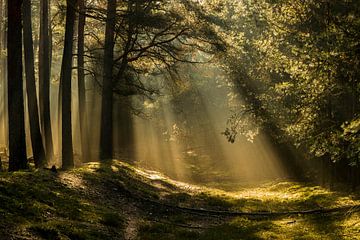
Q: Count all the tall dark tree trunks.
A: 6